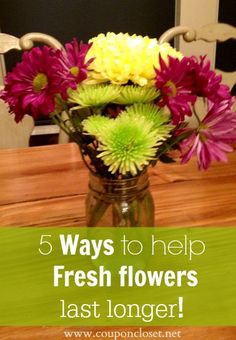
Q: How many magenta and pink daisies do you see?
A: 5